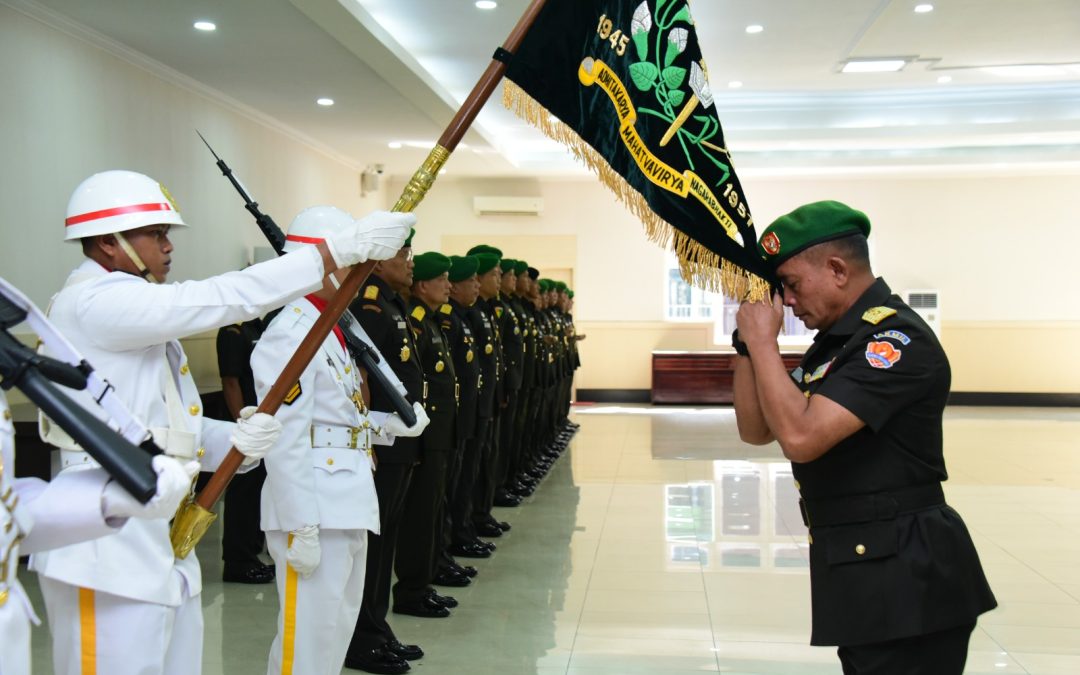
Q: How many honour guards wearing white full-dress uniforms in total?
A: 3